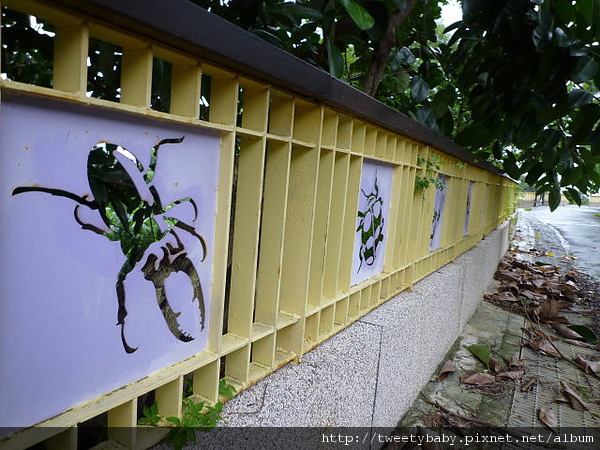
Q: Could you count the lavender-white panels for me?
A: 4